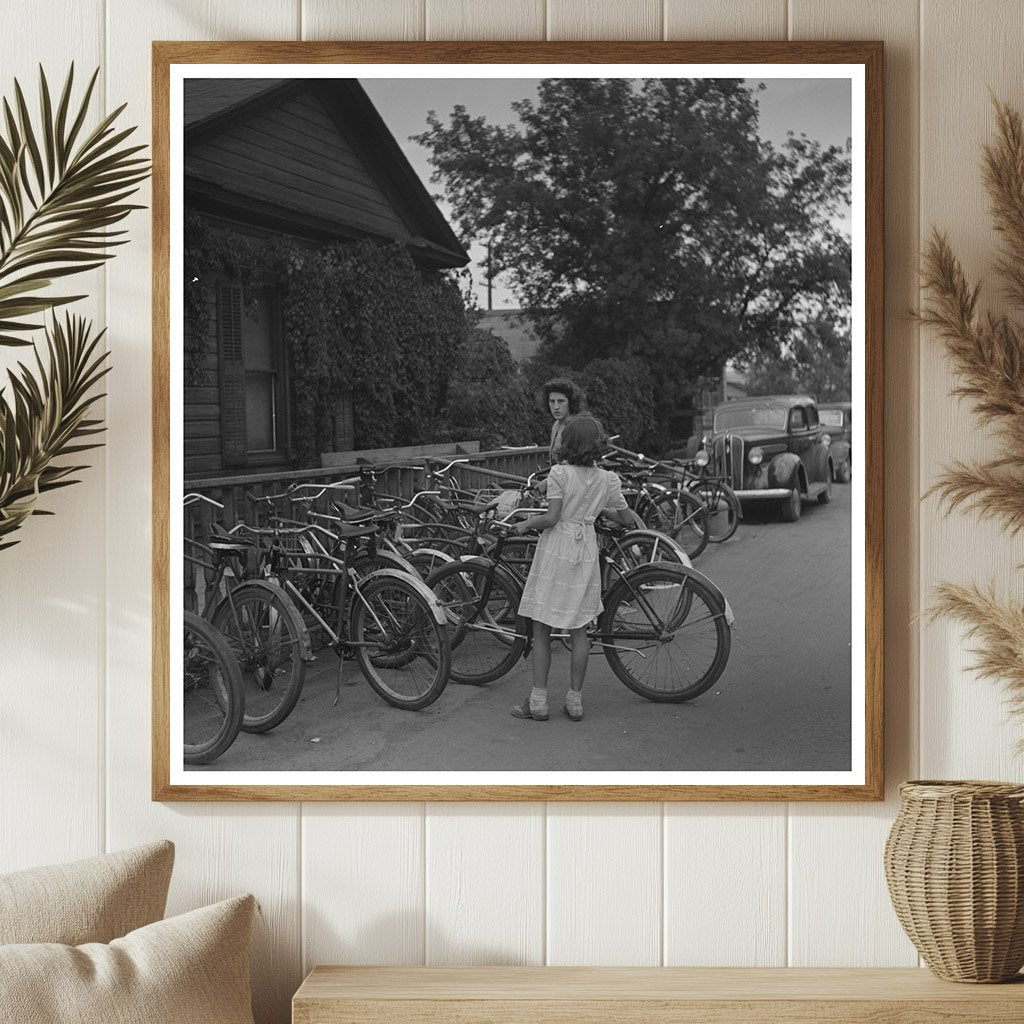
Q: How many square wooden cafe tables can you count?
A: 0